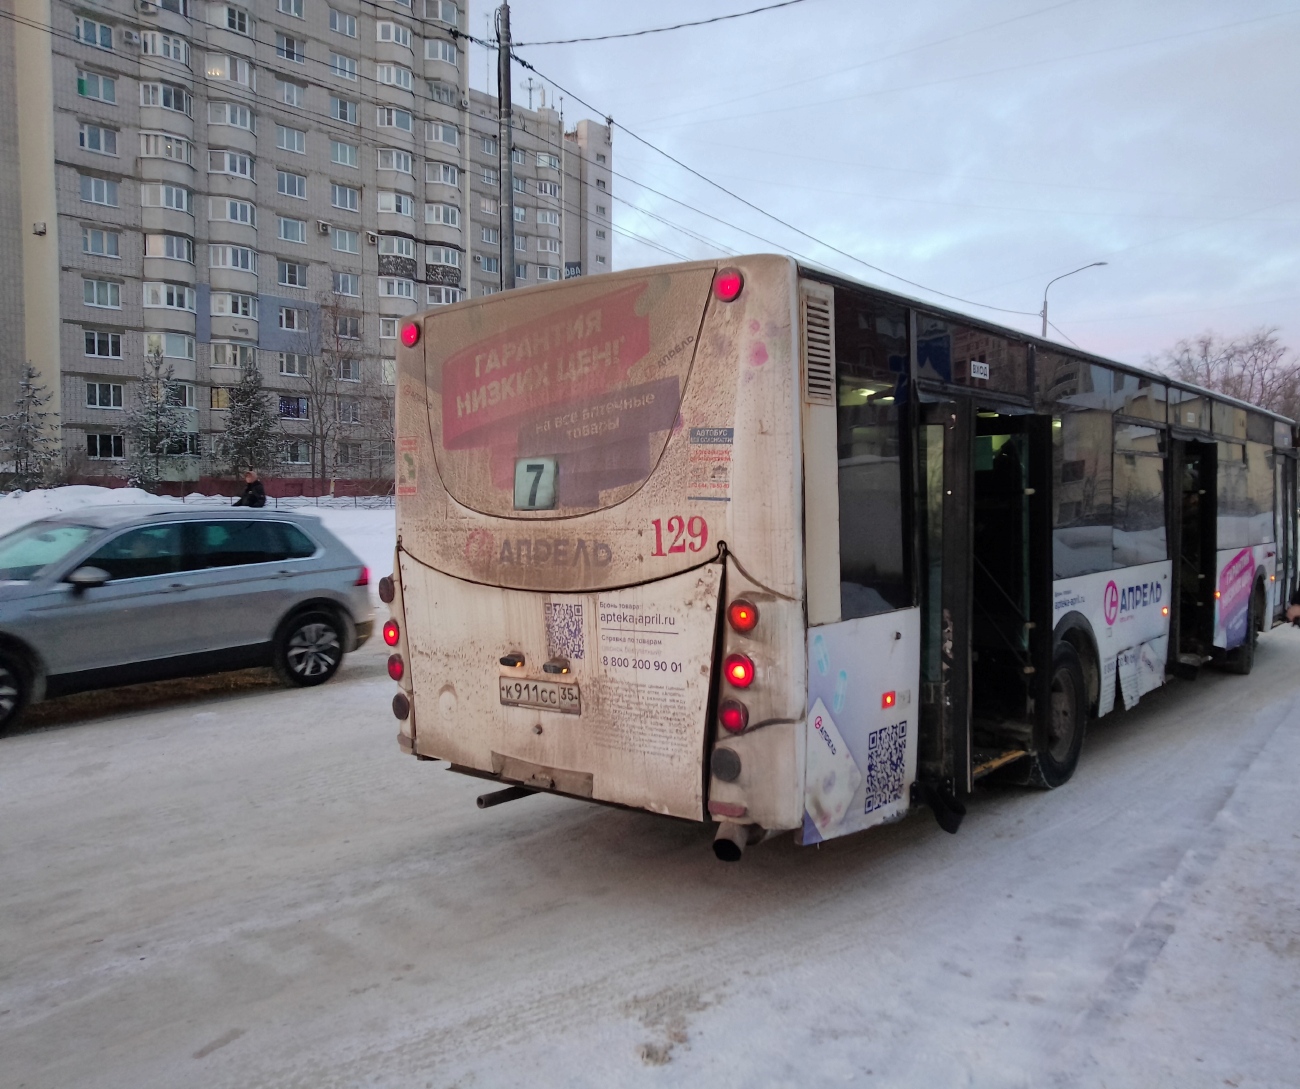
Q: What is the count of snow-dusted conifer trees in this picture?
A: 3